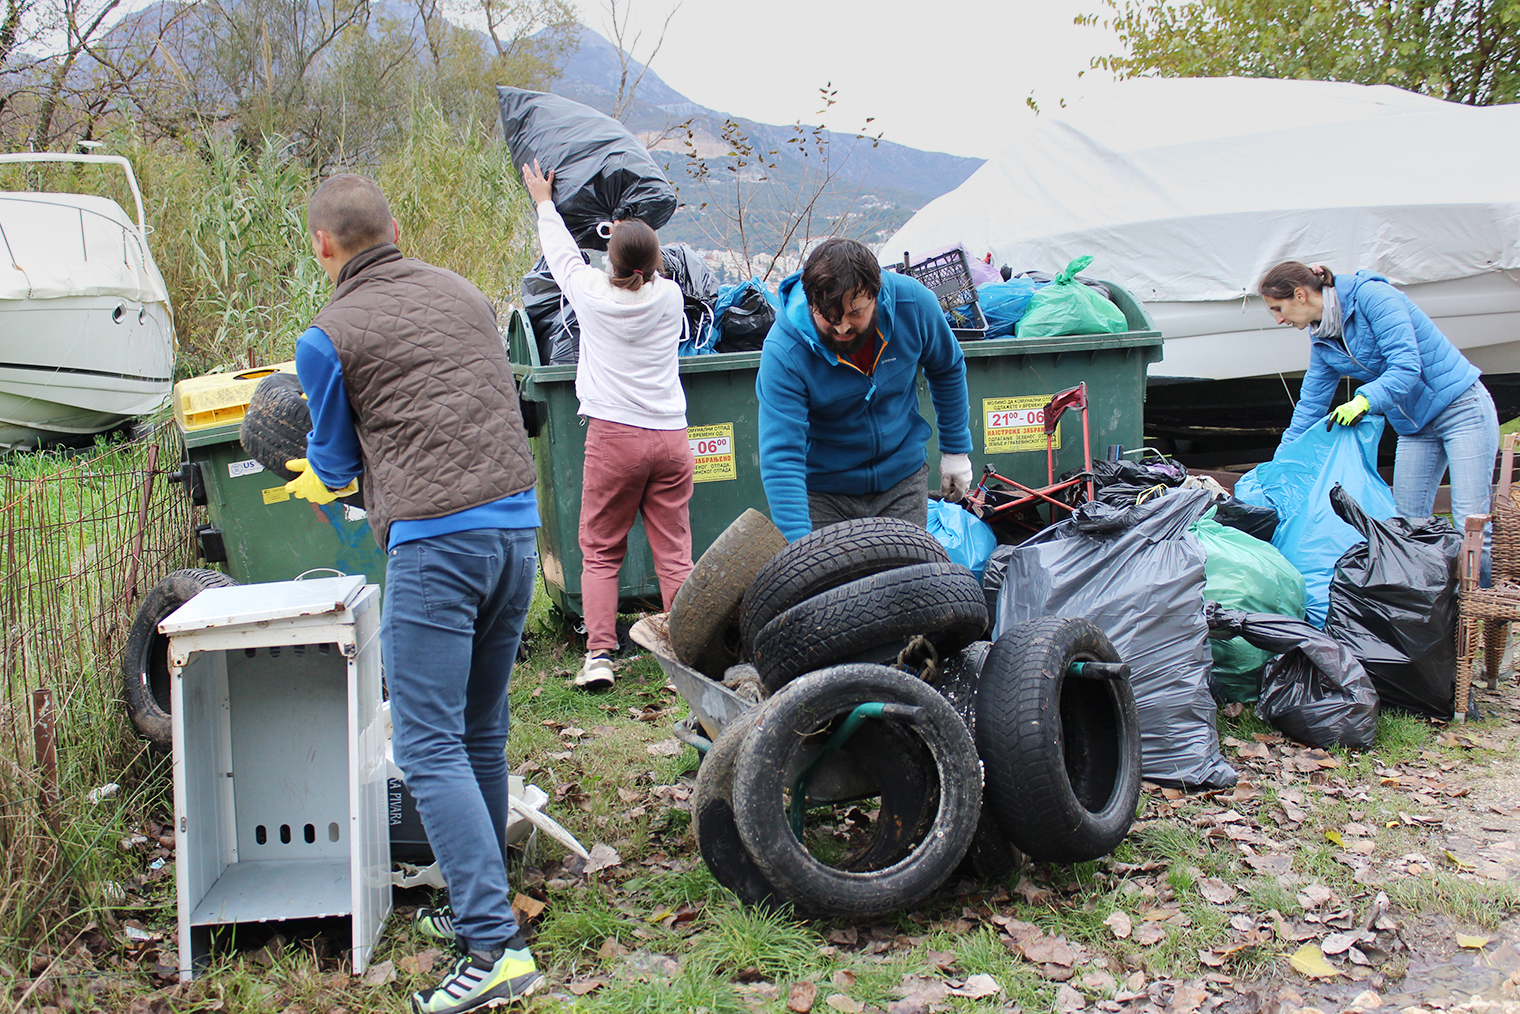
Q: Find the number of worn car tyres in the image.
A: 9